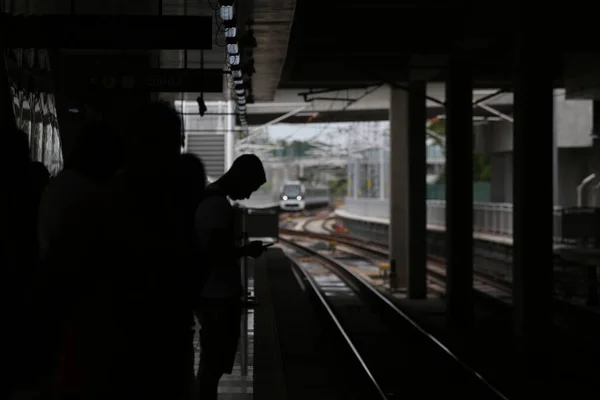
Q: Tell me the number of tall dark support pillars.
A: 3